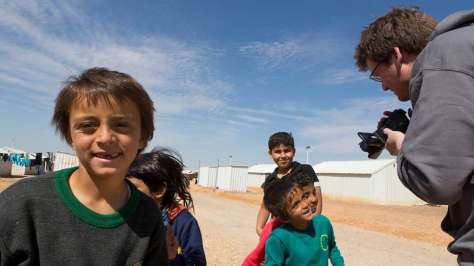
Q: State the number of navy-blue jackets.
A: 1